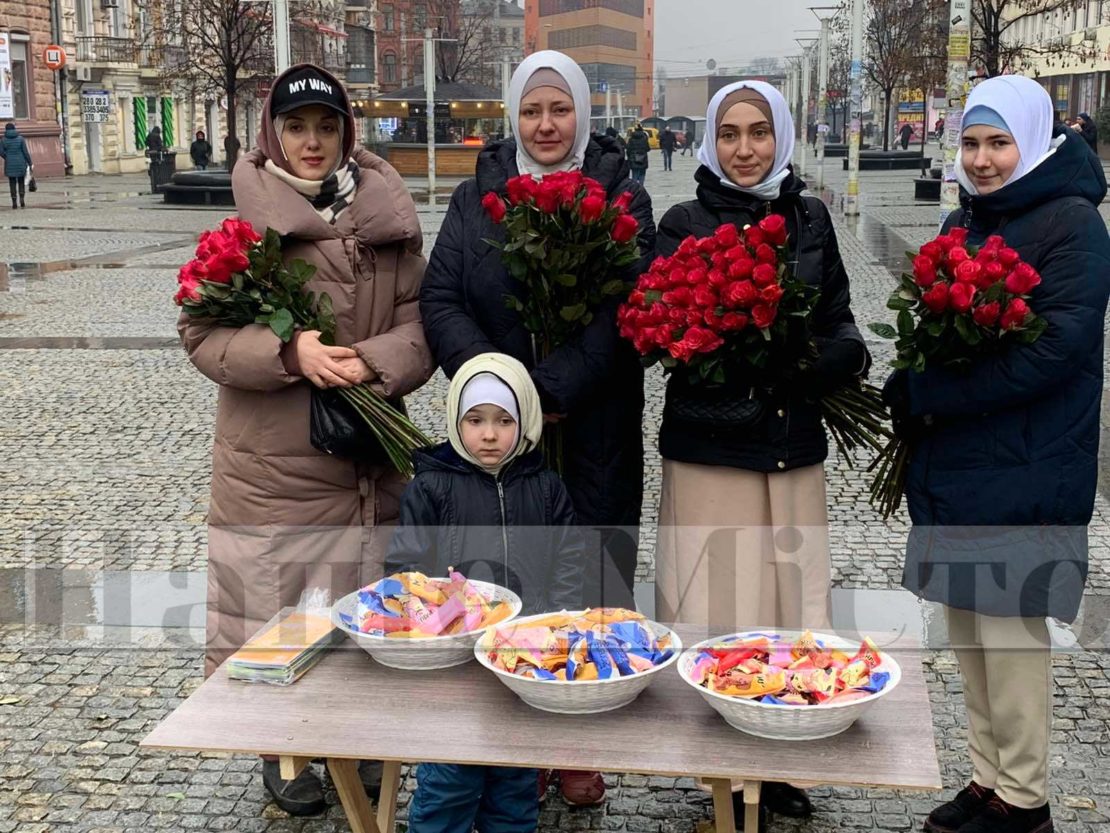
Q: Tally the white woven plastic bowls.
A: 3